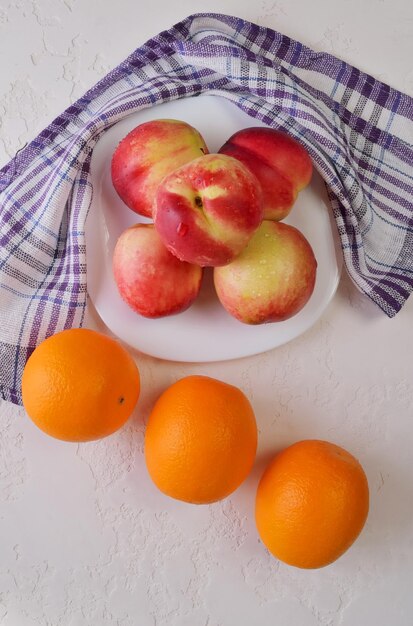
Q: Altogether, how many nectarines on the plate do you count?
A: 5